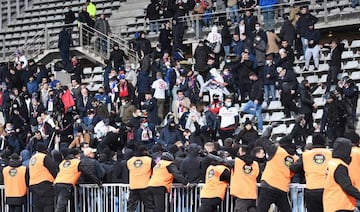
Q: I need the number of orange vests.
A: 11